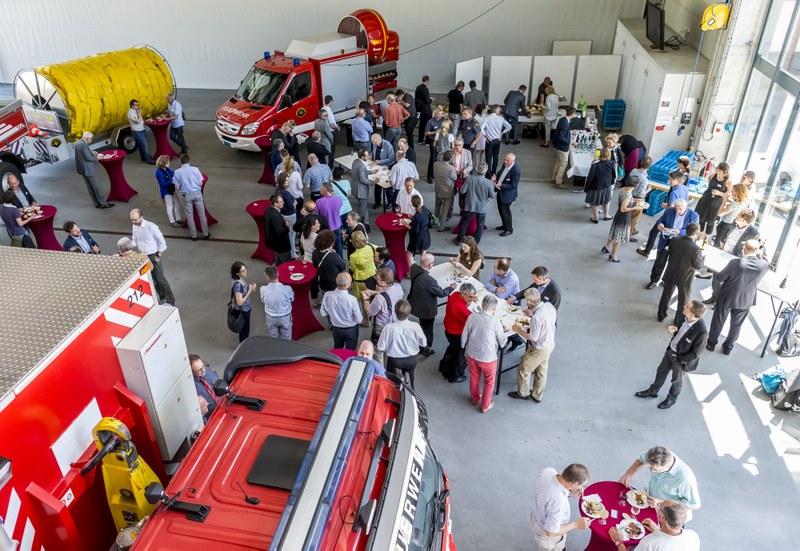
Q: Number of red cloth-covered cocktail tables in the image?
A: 11